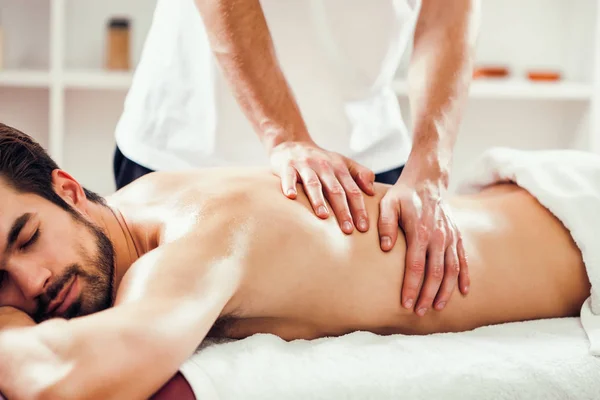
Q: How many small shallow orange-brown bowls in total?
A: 2